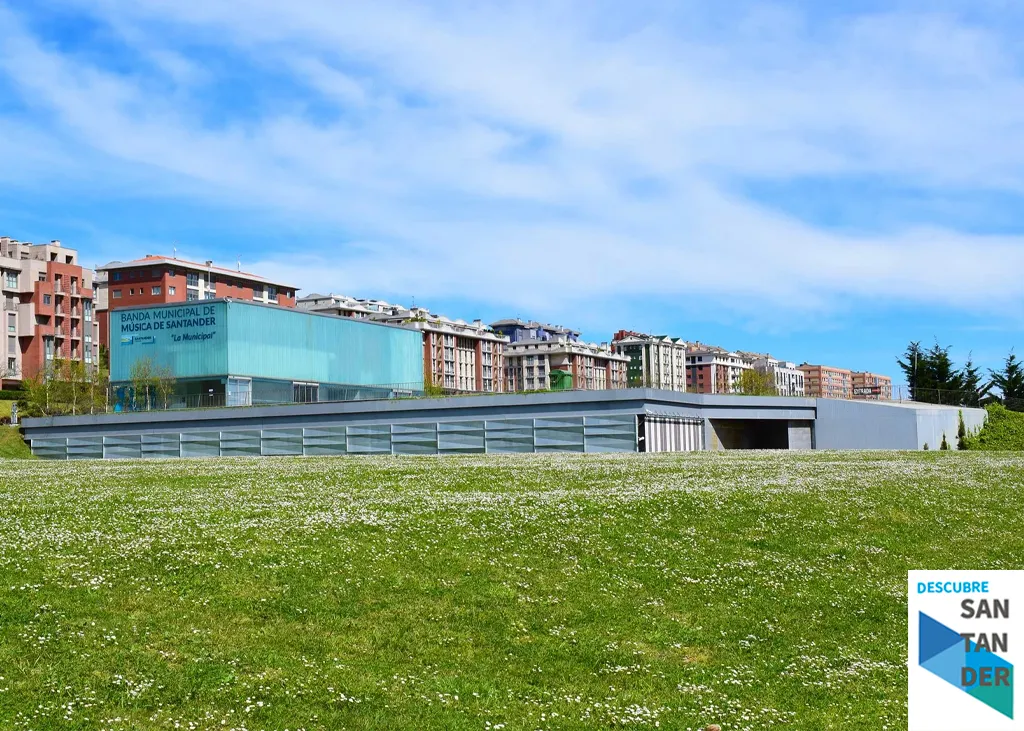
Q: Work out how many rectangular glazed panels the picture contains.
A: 14